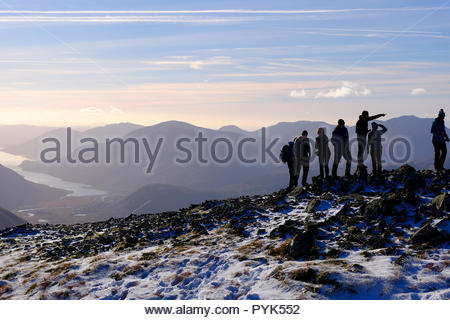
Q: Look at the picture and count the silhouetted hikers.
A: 7